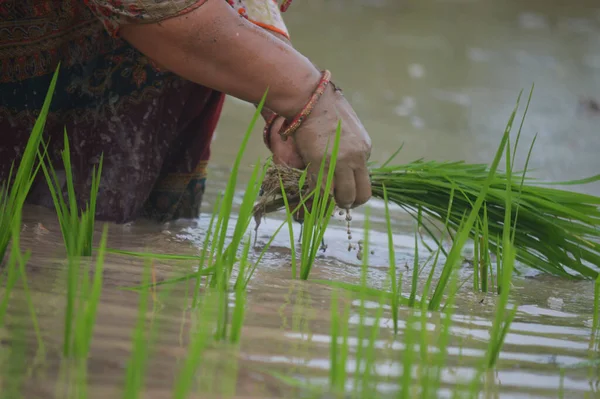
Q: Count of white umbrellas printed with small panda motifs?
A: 0